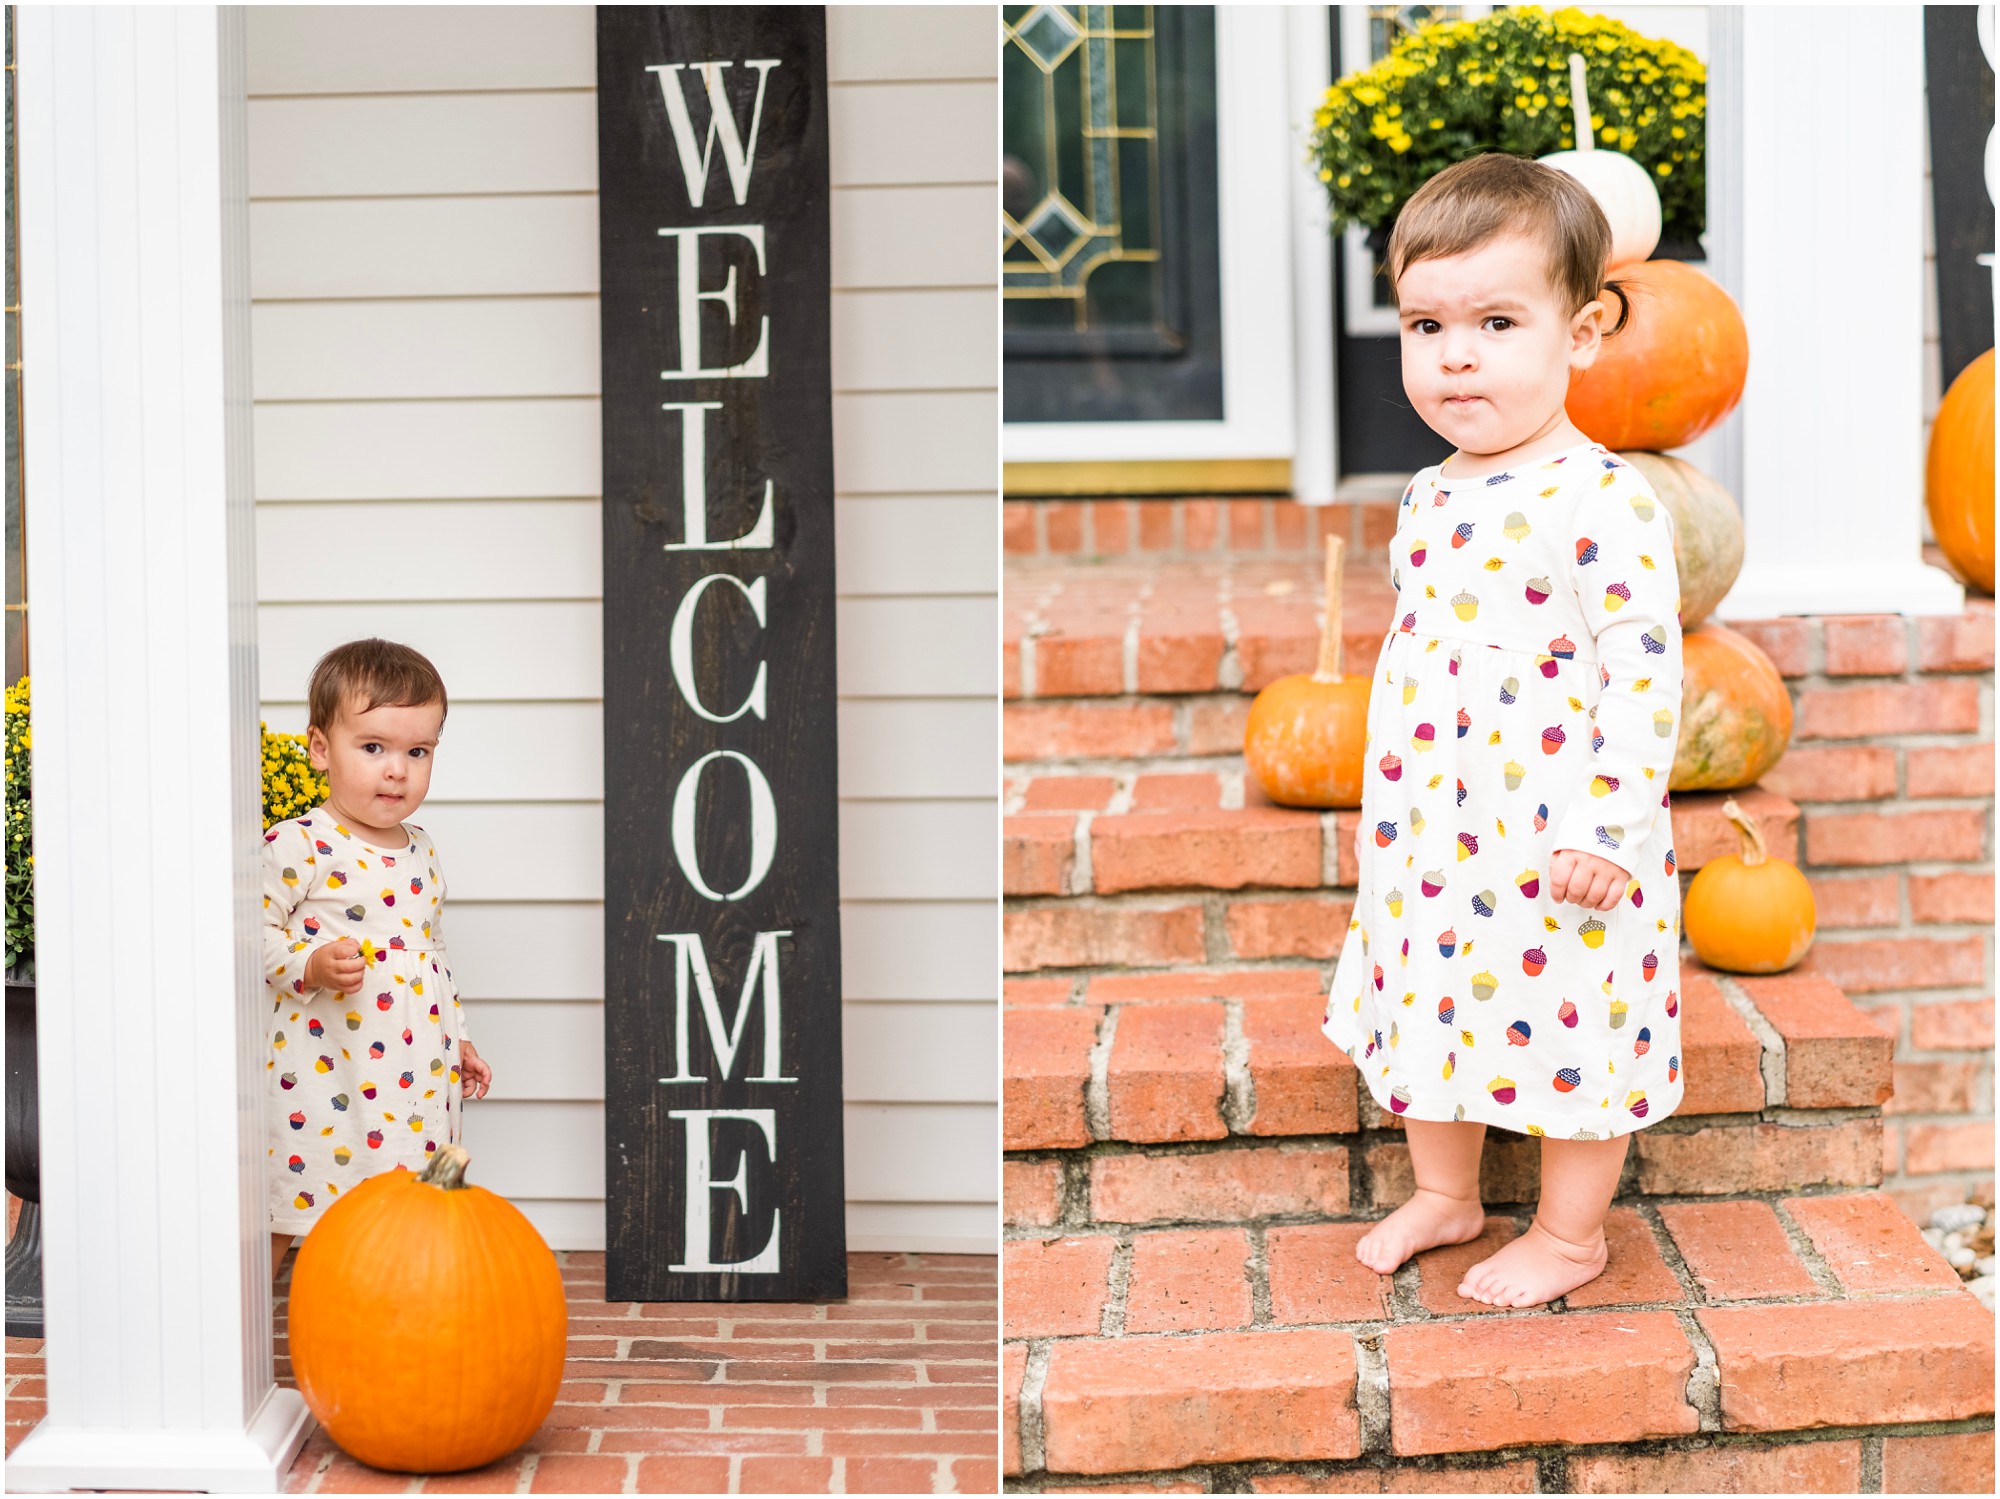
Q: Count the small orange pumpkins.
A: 2